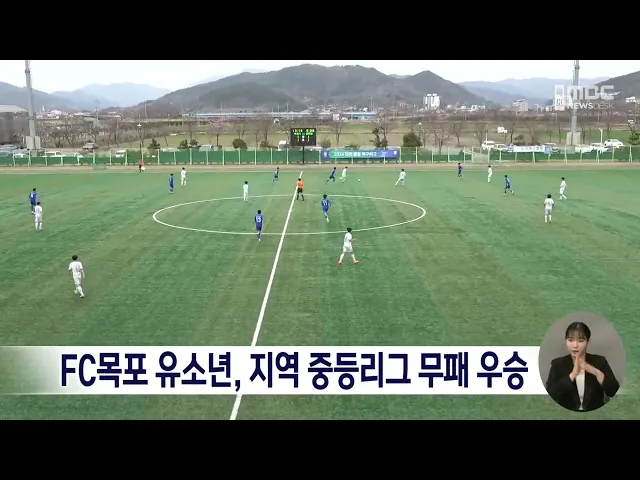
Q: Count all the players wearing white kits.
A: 10